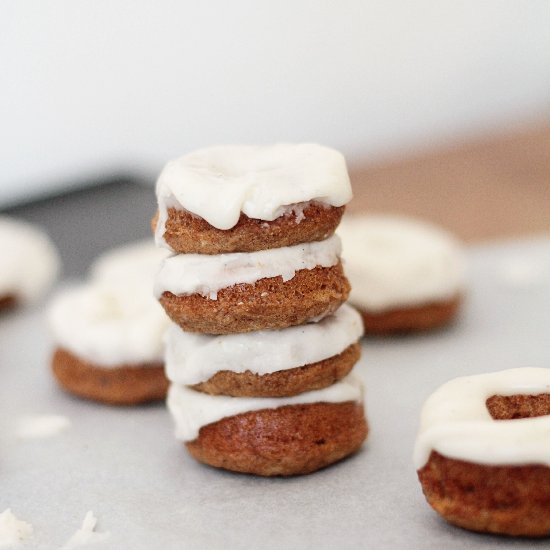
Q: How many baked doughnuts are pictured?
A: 9